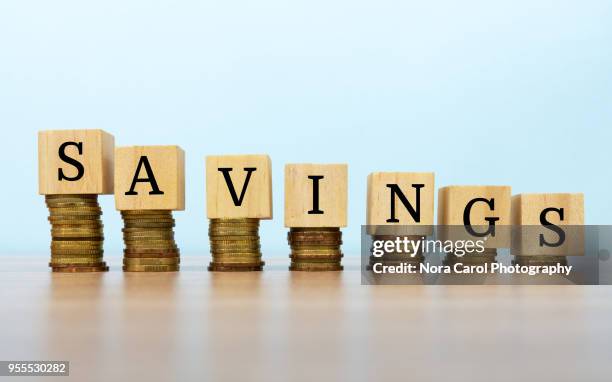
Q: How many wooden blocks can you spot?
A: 7